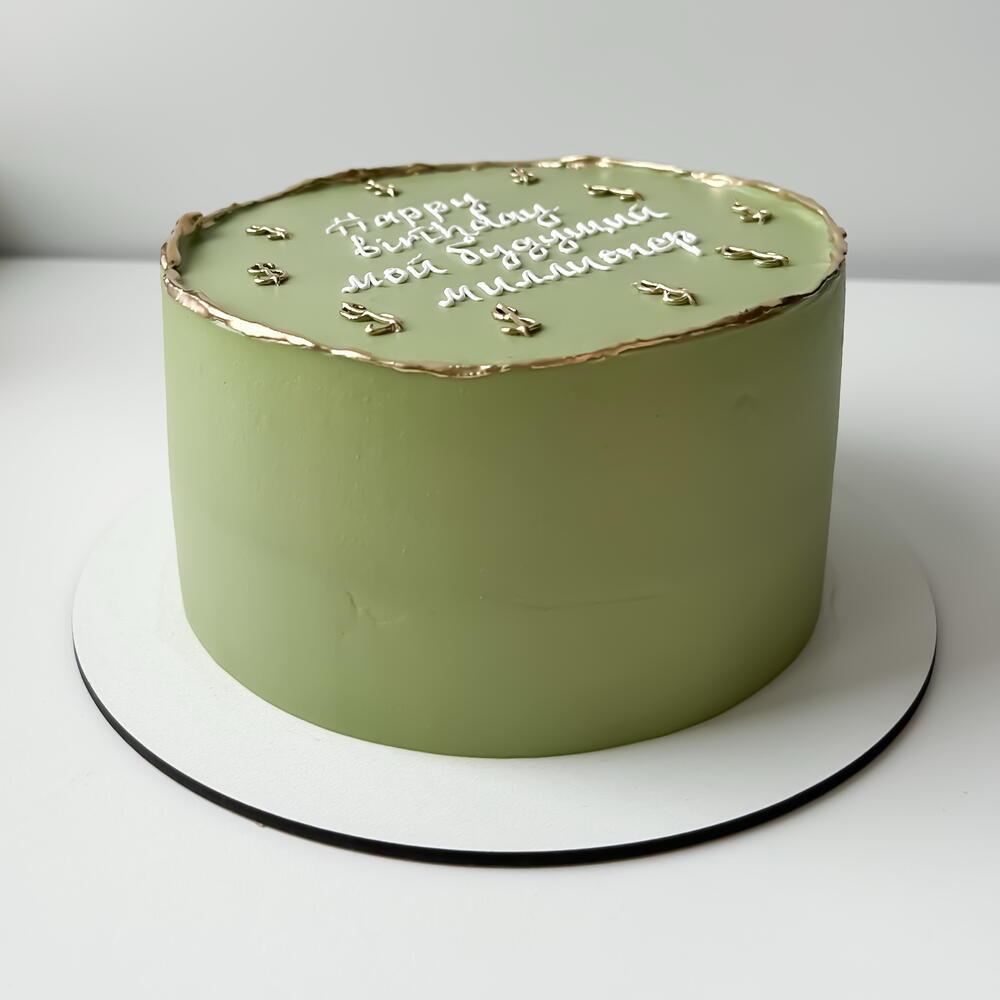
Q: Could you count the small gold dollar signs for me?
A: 10